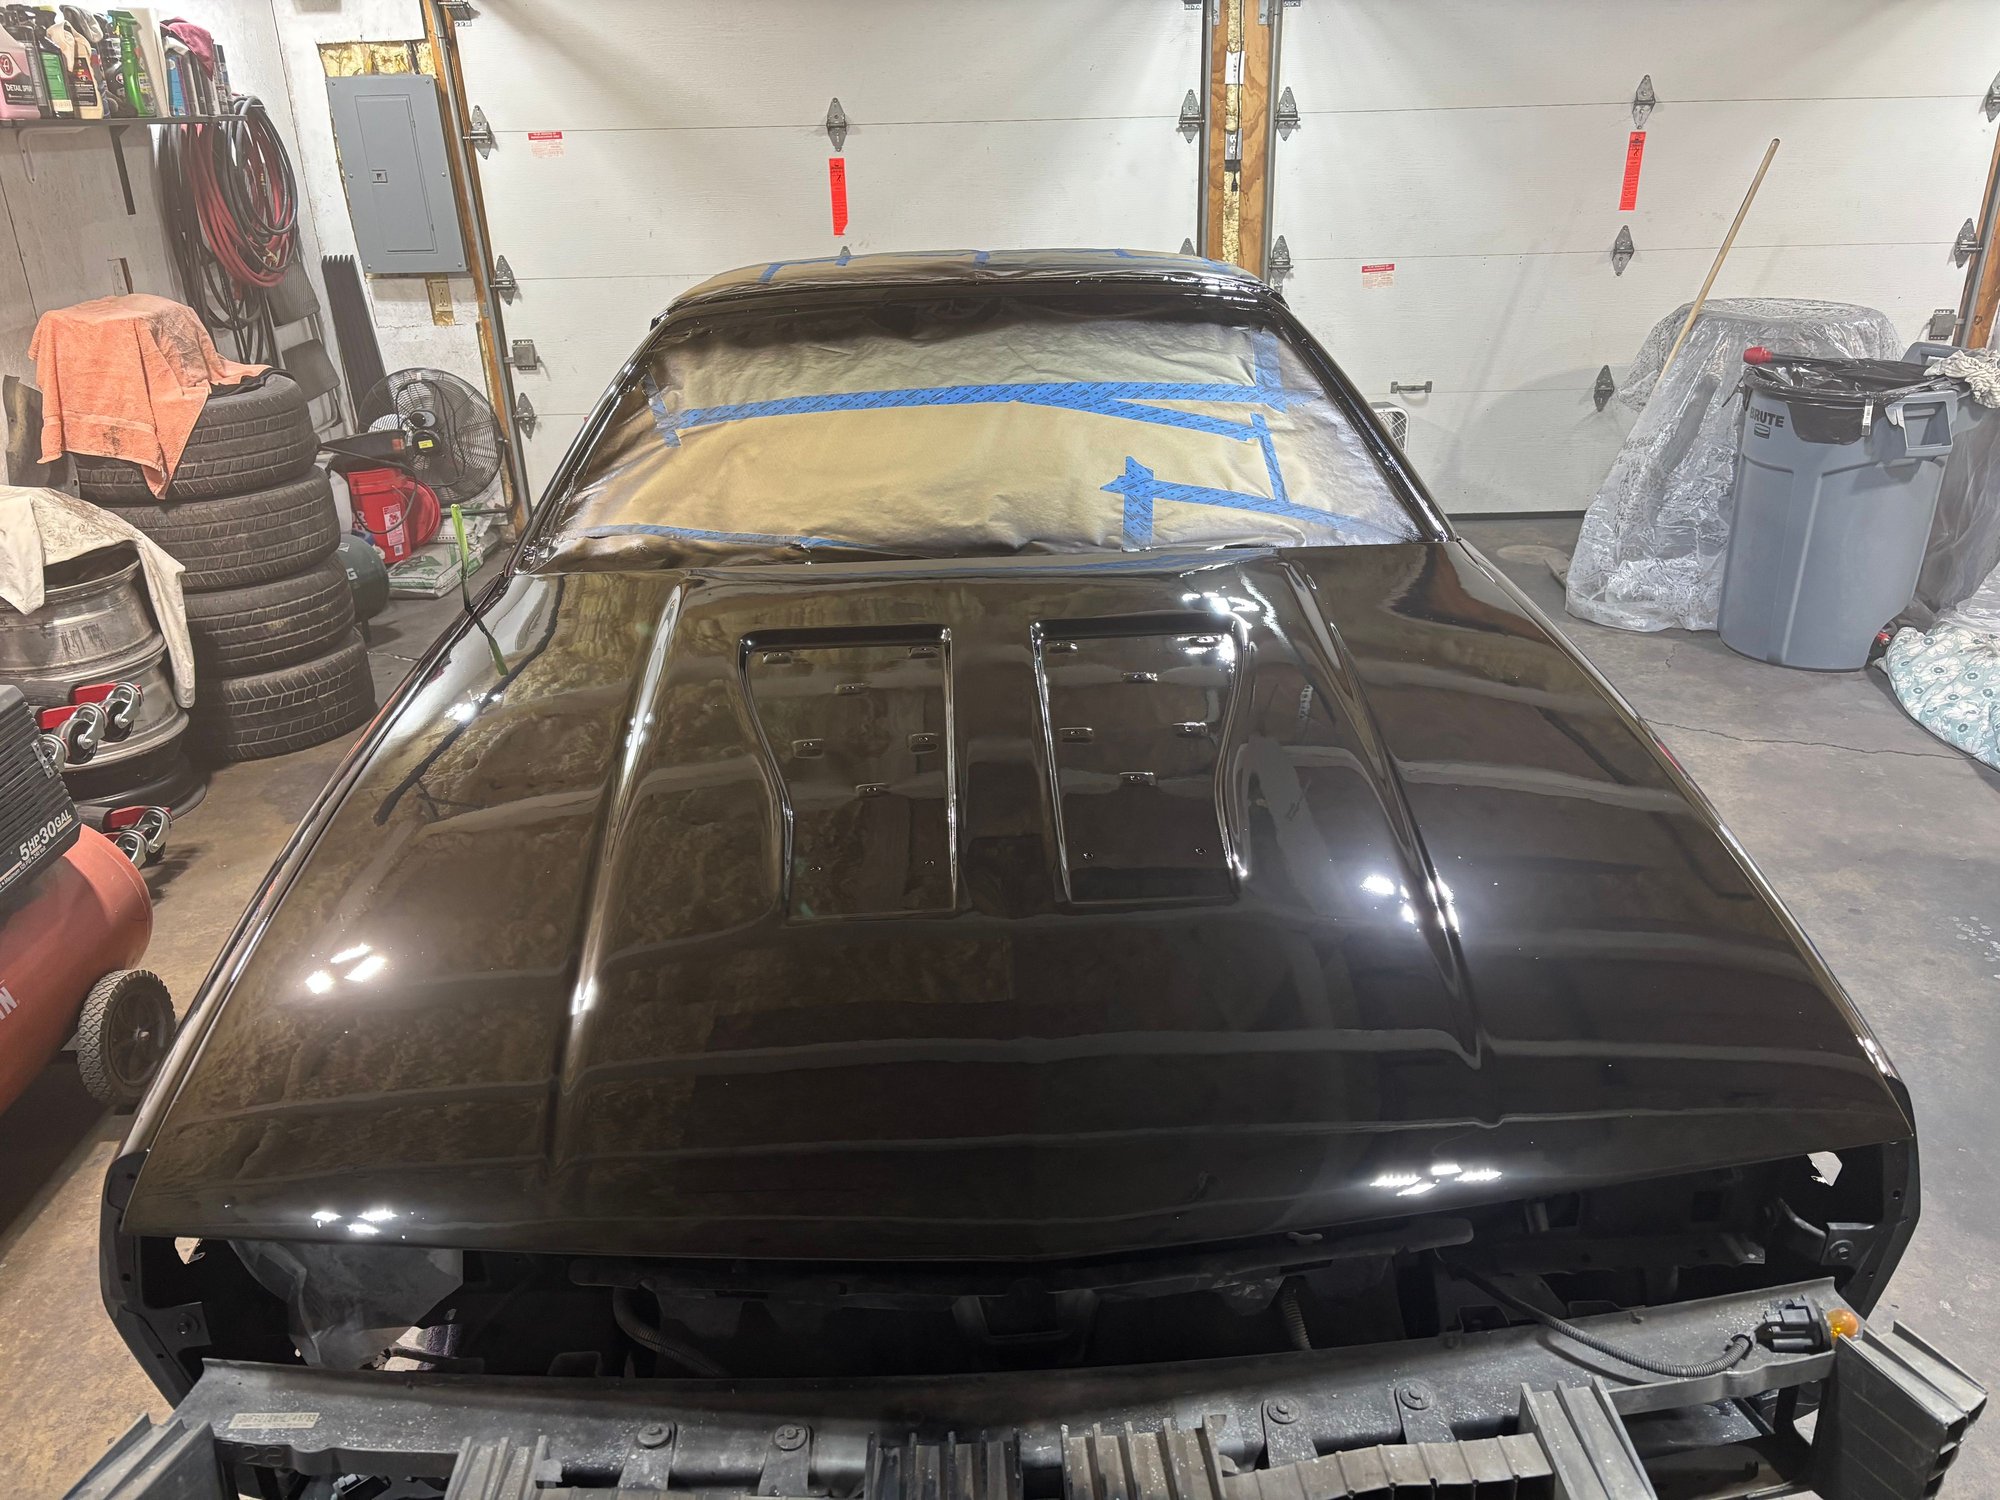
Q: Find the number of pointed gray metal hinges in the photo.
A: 14